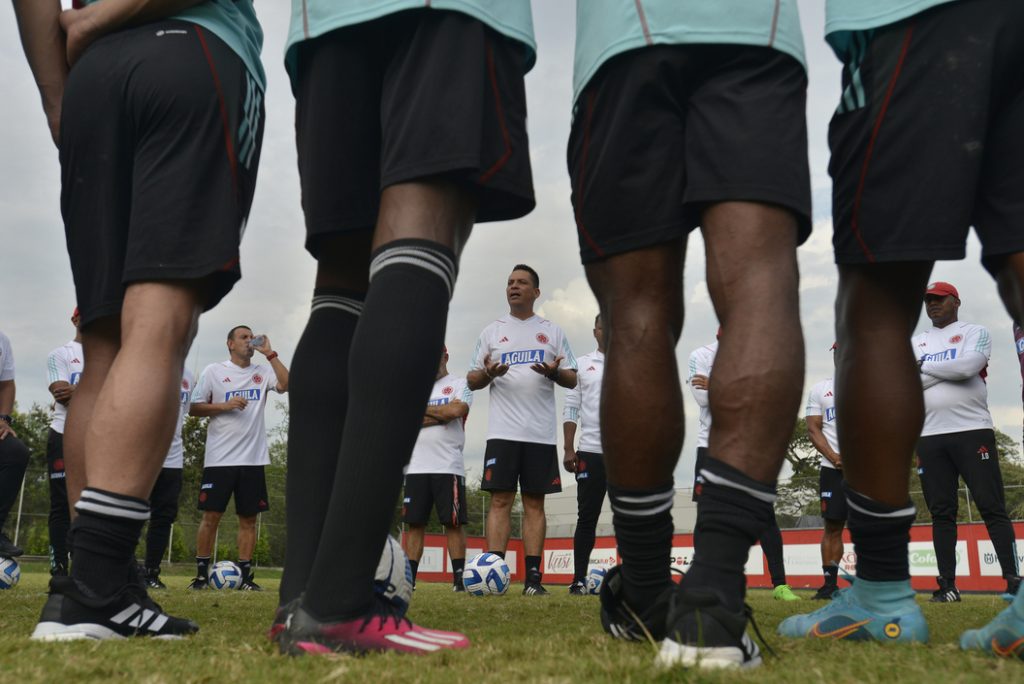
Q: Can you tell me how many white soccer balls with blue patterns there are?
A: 5